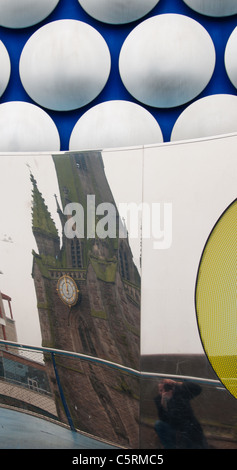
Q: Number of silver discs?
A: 10